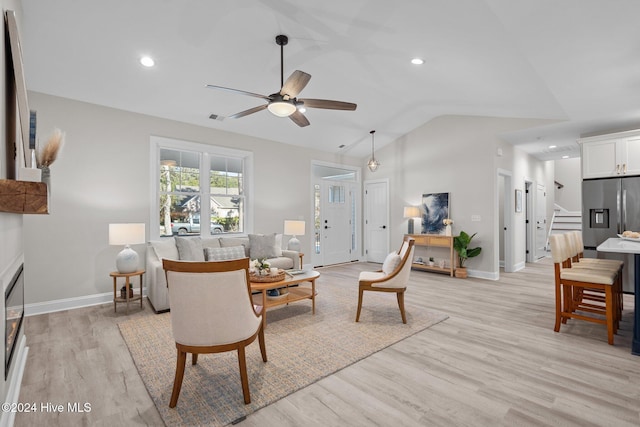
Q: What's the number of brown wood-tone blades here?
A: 5